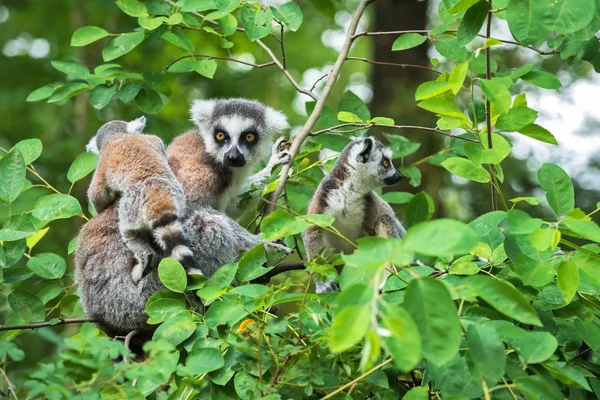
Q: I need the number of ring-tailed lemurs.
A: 3